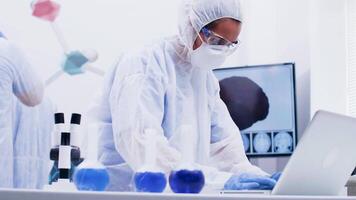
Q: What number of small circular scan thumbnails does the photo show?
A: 3